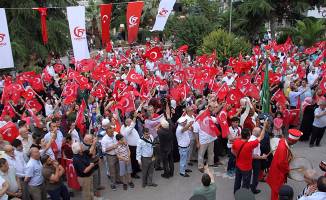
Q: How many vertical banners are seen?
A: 6